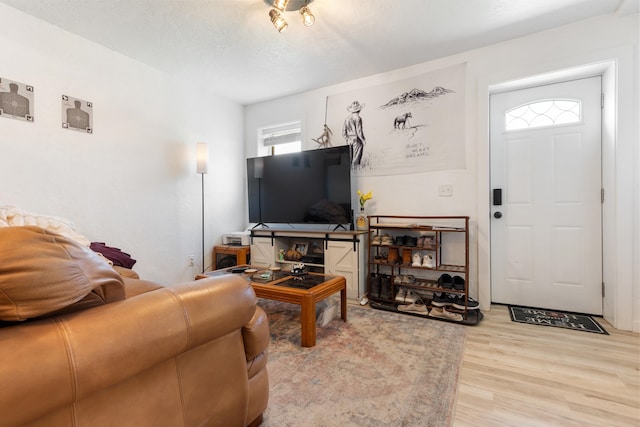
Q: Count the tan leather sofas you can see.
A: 1